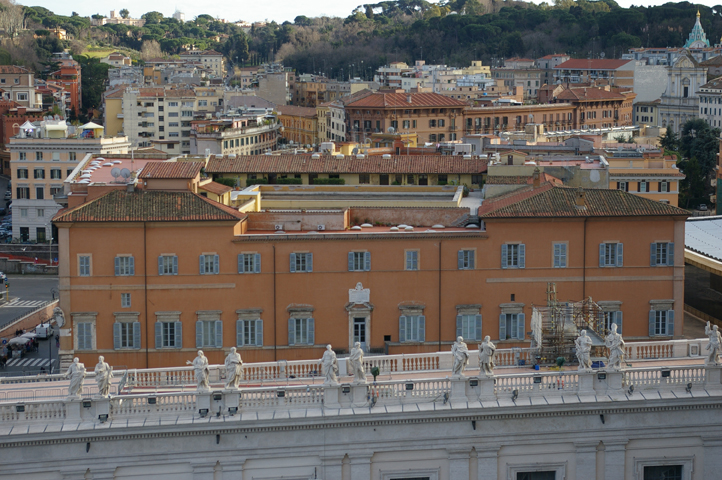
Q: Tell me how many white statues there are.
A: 11